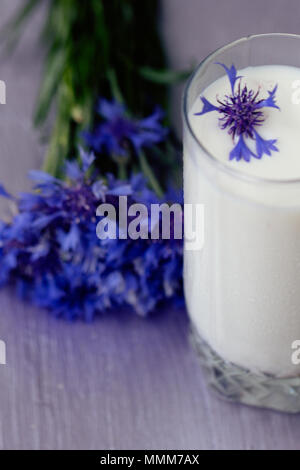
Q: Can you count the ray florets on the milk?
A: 5